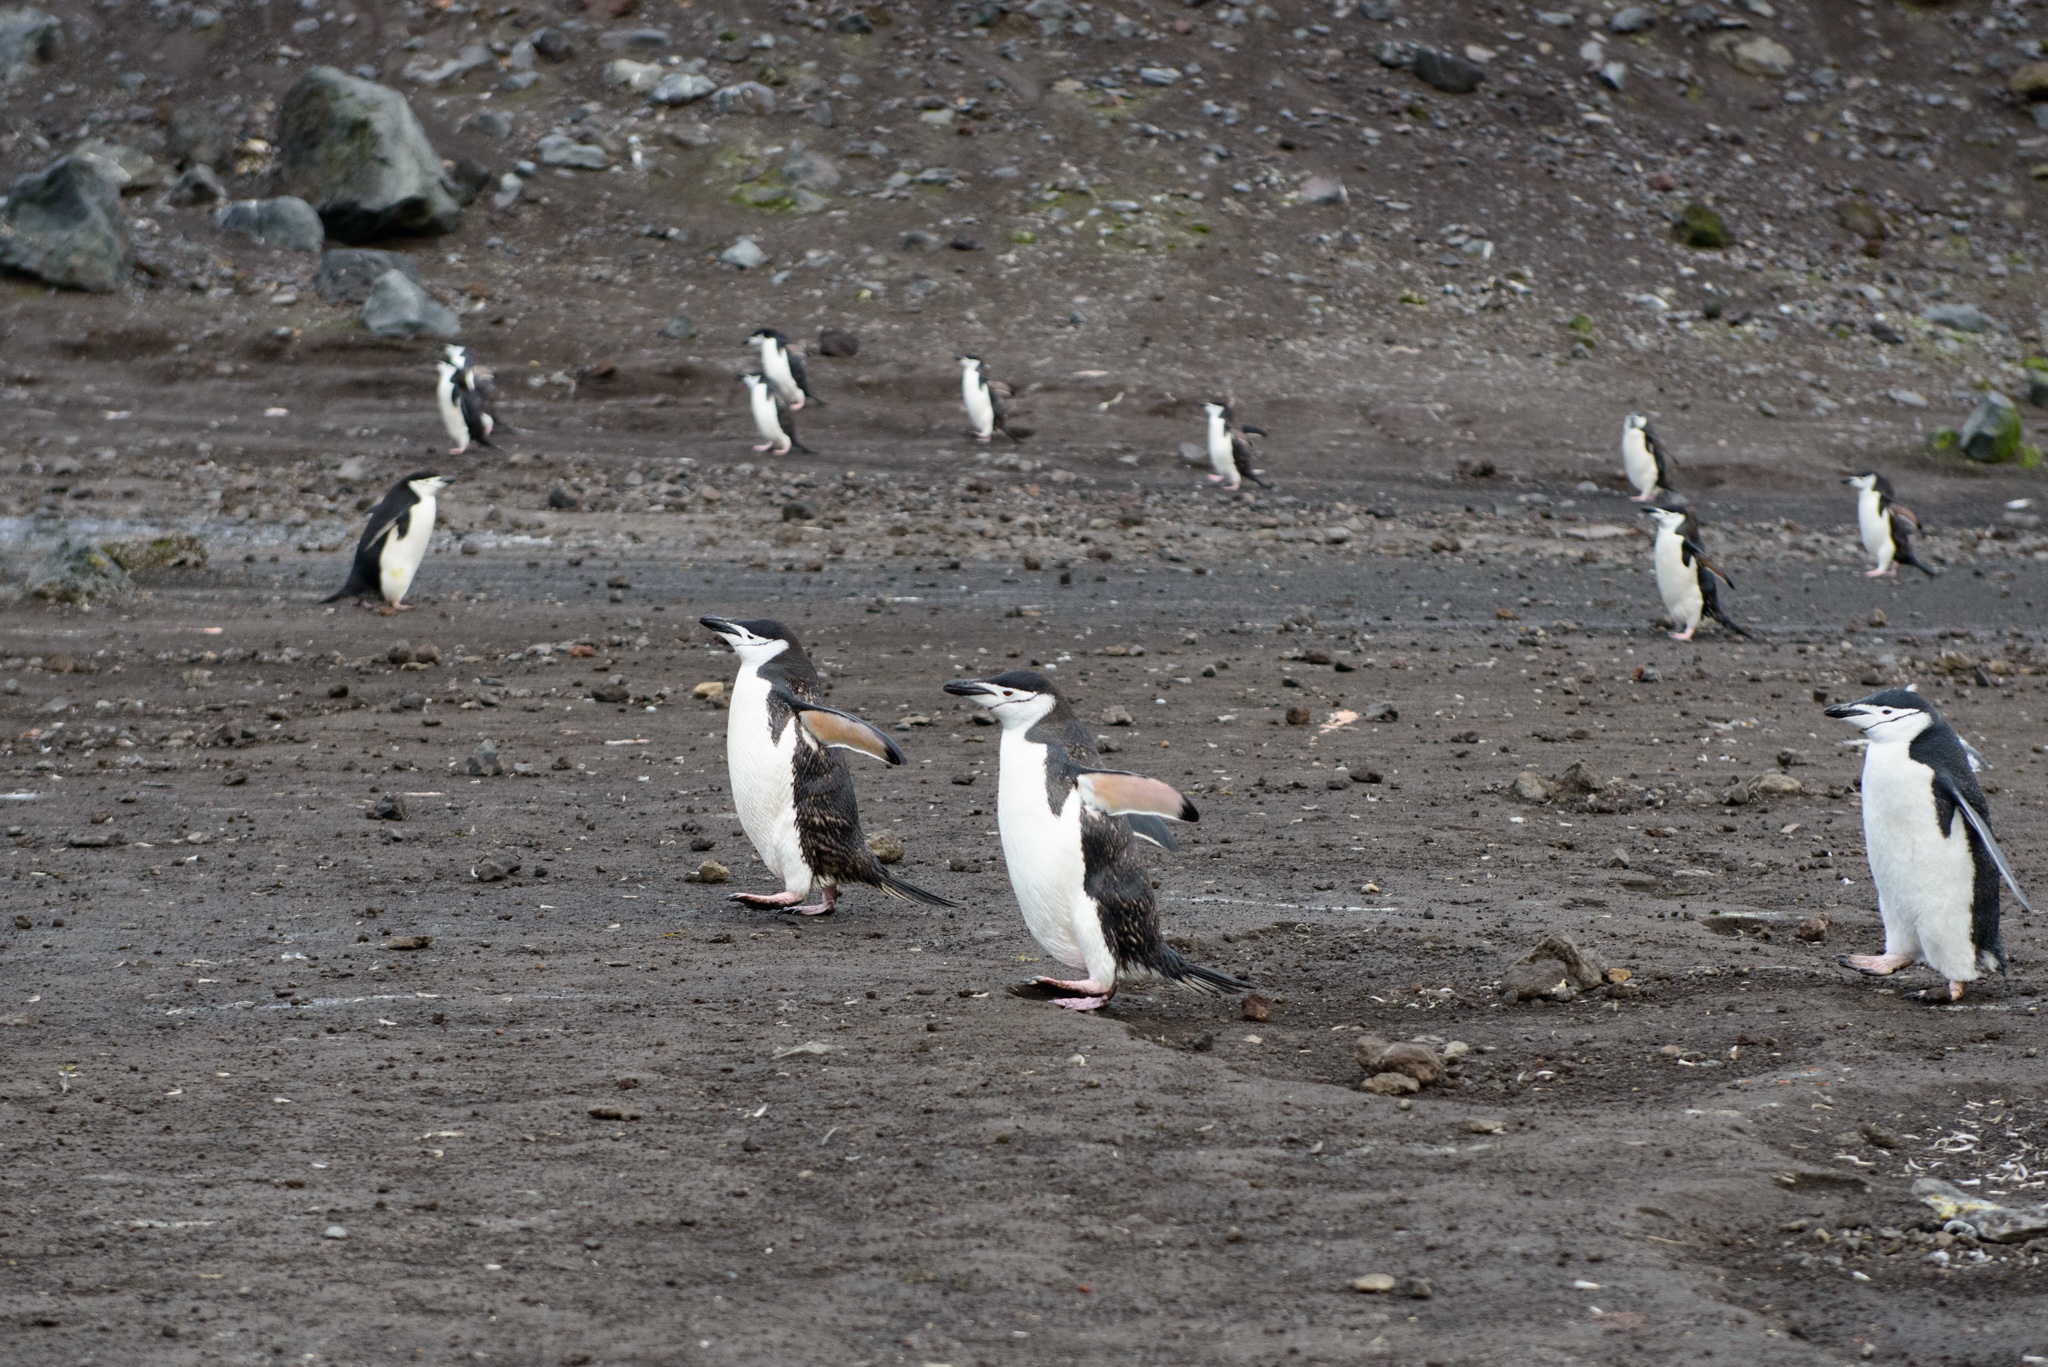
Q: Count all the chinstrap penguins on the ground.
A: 13